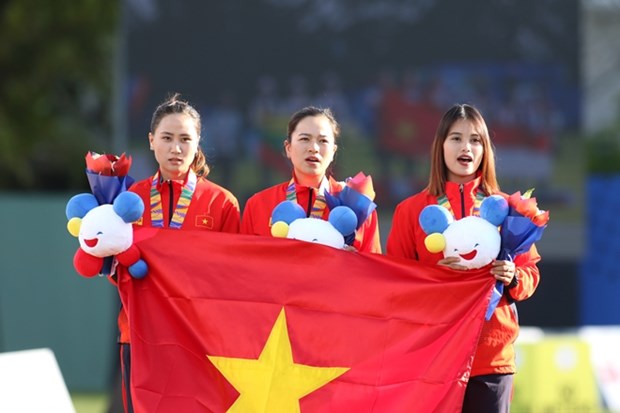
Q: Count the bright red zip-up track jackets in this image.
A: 3